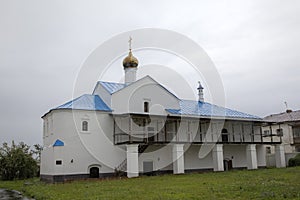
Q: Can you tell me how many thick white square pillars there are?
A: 5